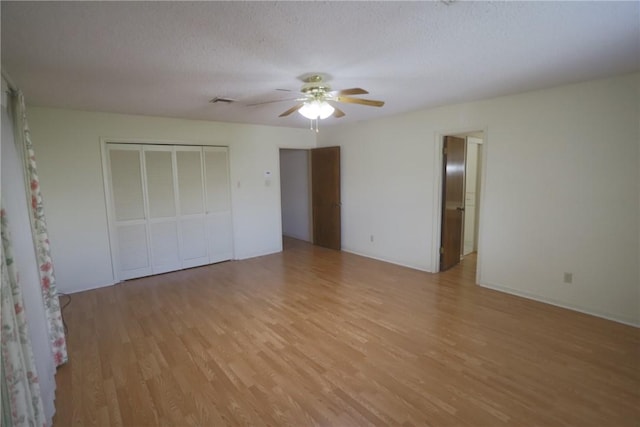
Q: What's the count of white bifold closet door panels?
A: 4